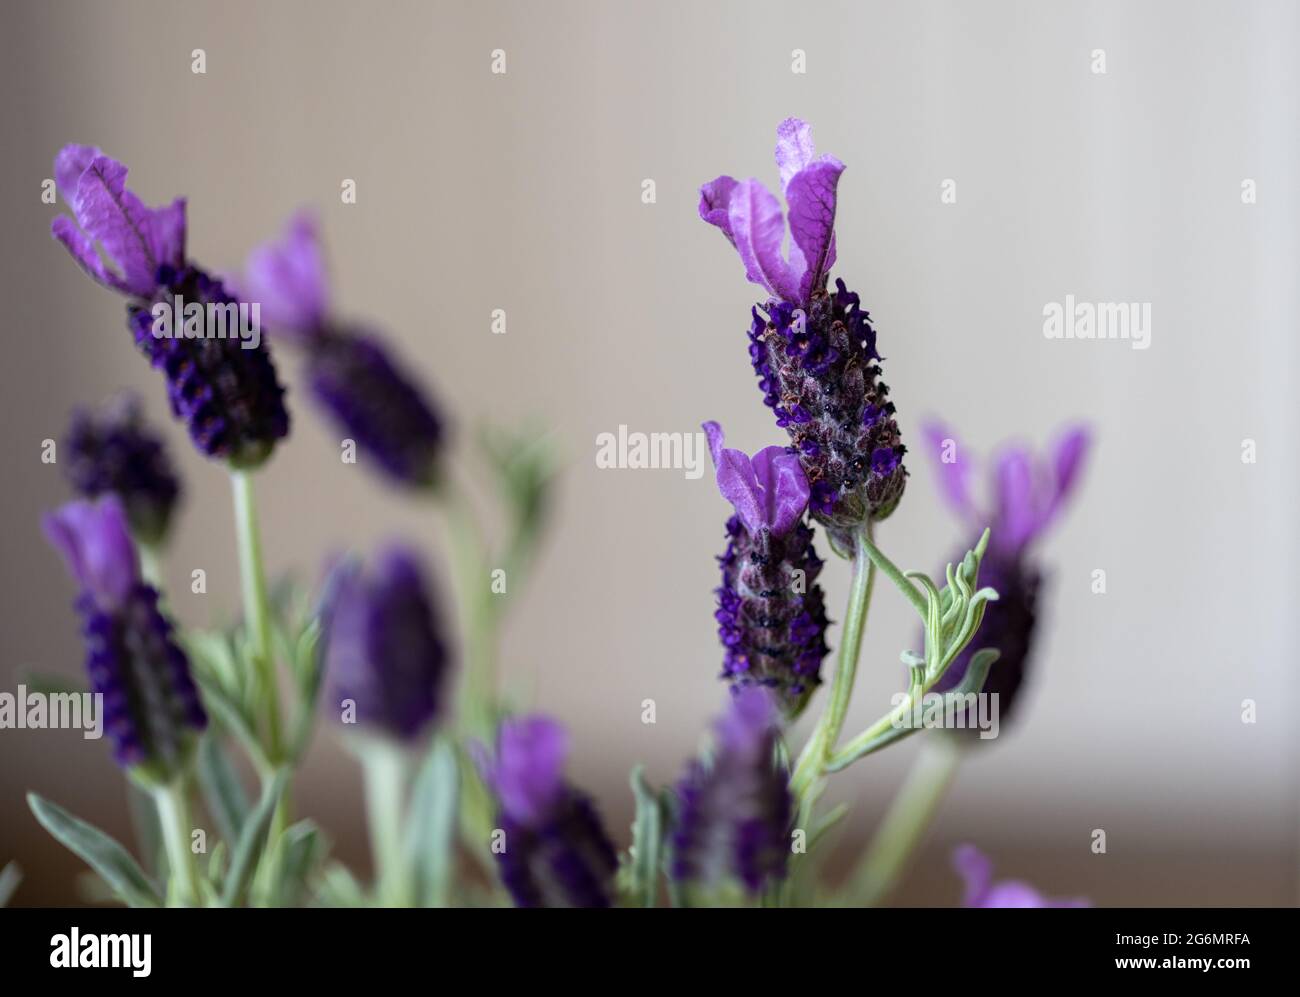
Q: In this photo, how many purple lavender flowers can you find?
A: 11